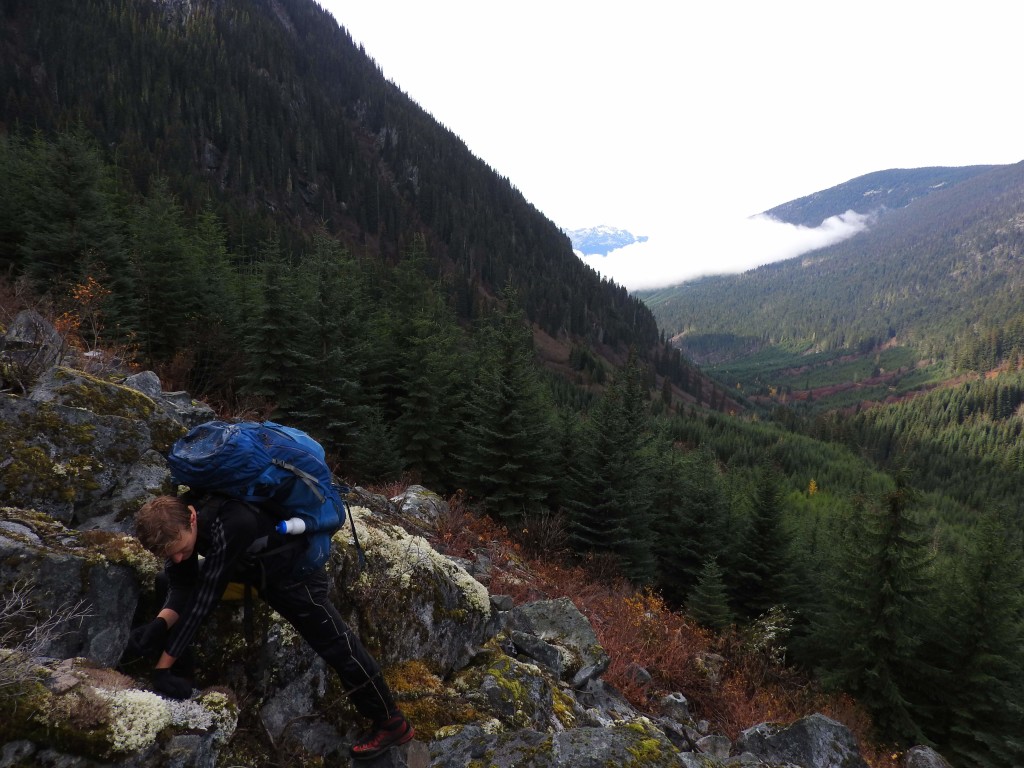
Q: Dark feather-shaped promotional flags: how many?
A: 0